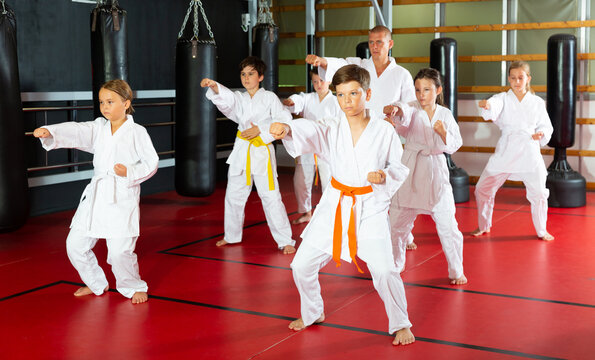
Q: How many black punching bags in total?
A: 7